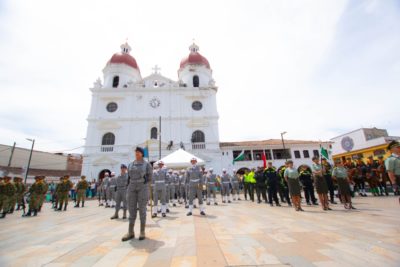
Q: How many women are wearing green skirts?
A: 3